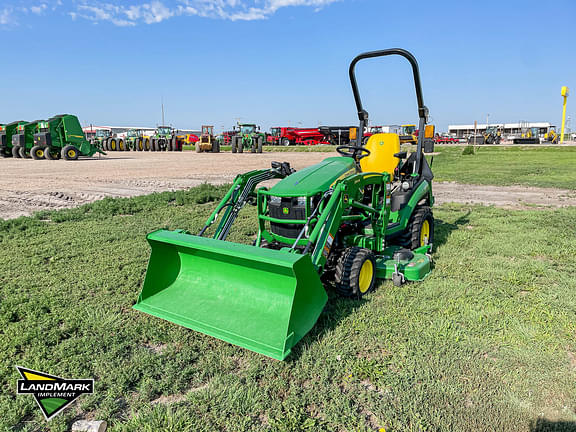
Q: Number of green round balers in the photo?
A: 3